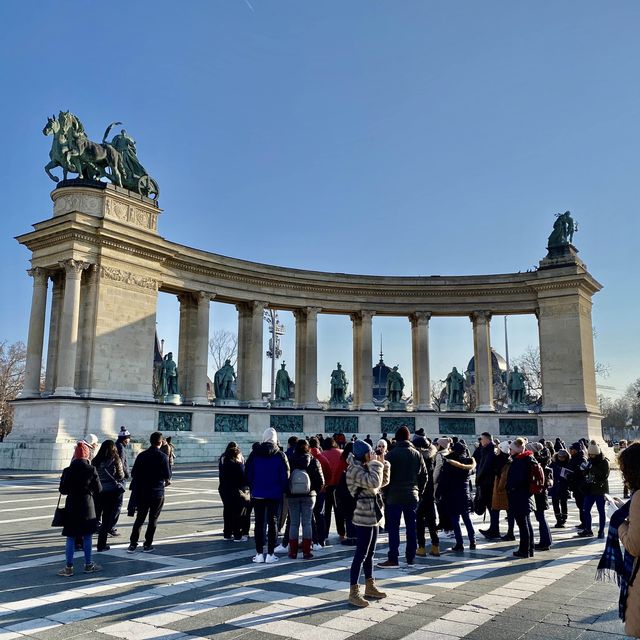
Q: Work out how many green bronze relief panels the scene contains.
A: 7